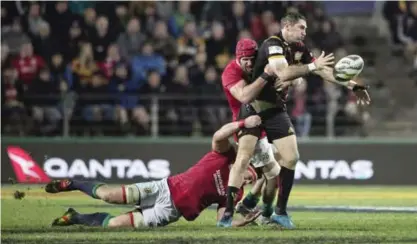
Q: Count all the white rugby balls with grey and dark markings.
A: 1